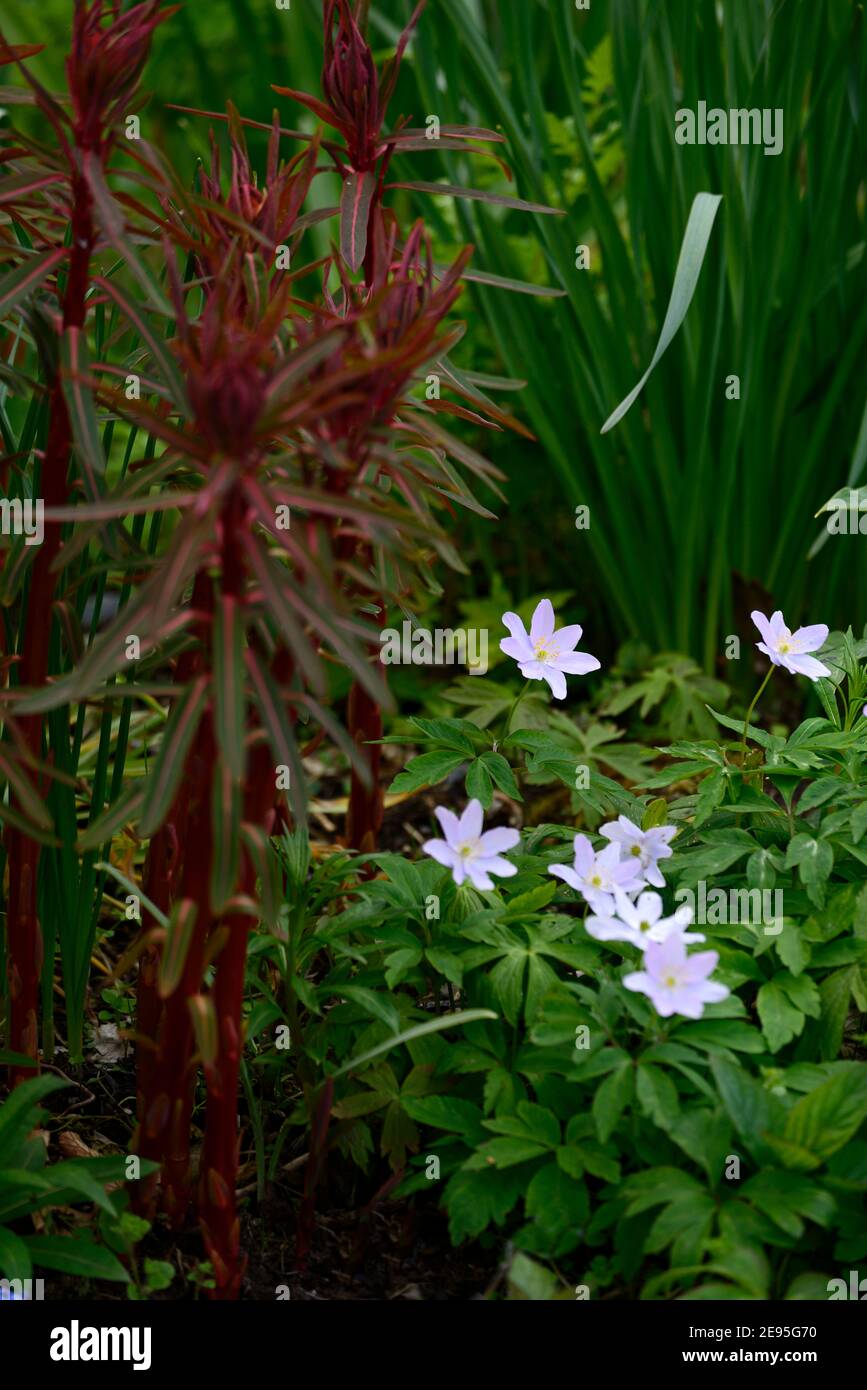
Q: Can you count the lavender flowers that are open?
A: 7